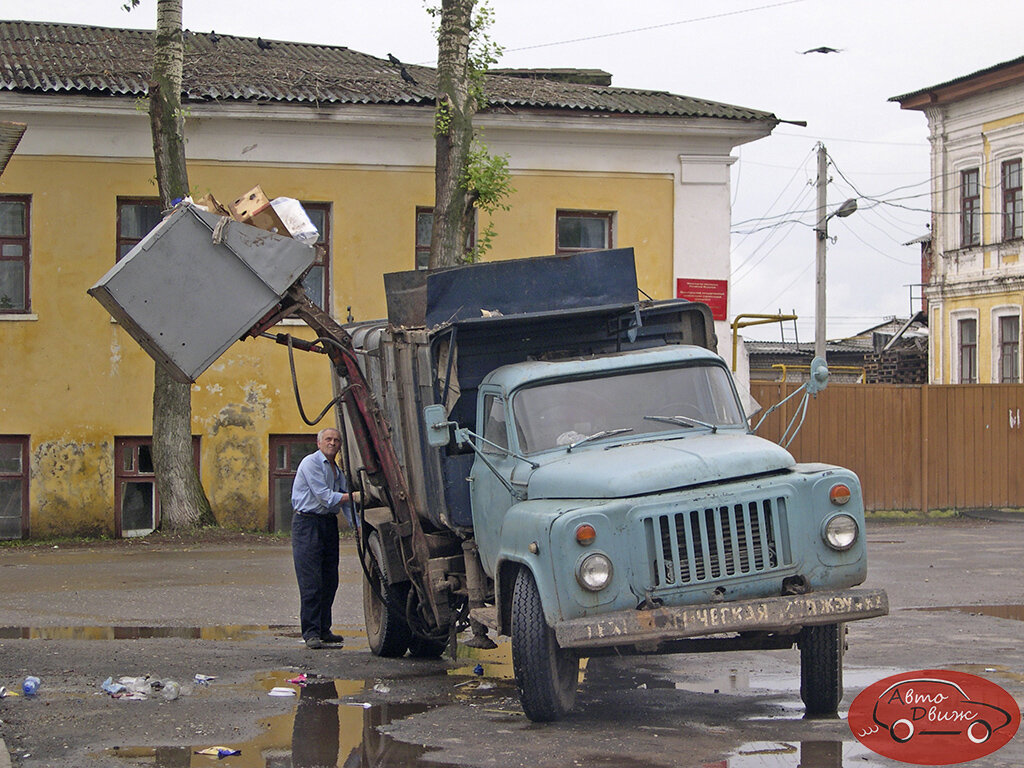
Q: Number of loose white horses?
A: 0